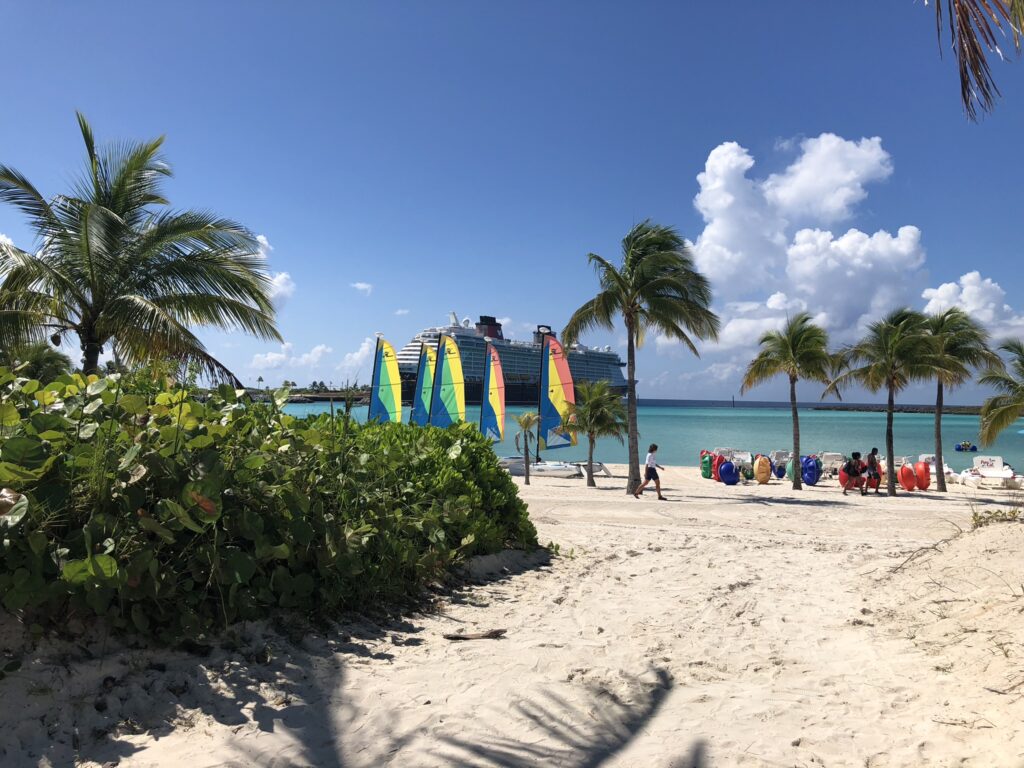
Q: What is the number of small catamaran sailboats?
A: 5